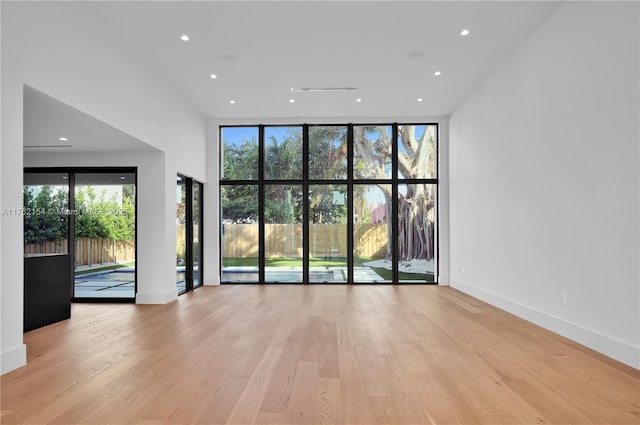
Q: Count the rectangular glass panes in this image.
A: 14